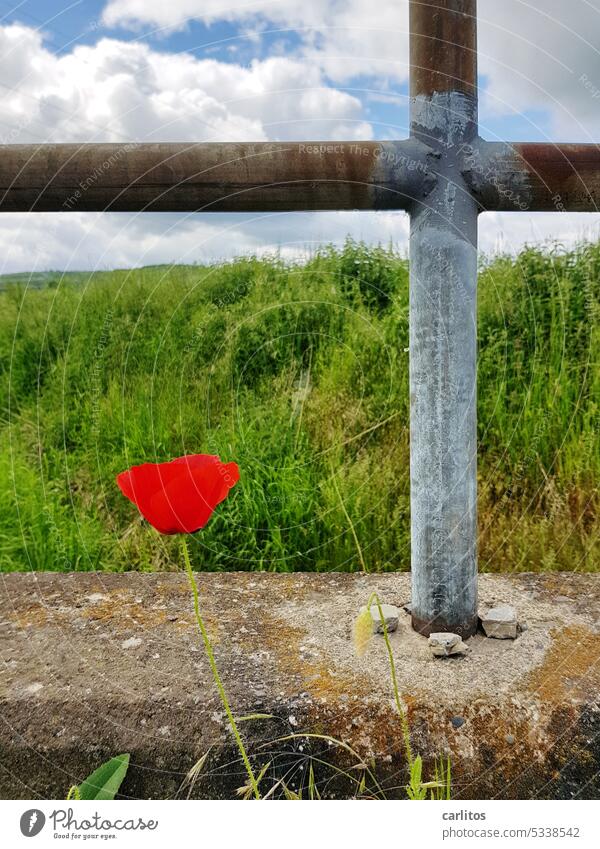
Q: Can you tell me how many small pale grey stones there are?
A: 3